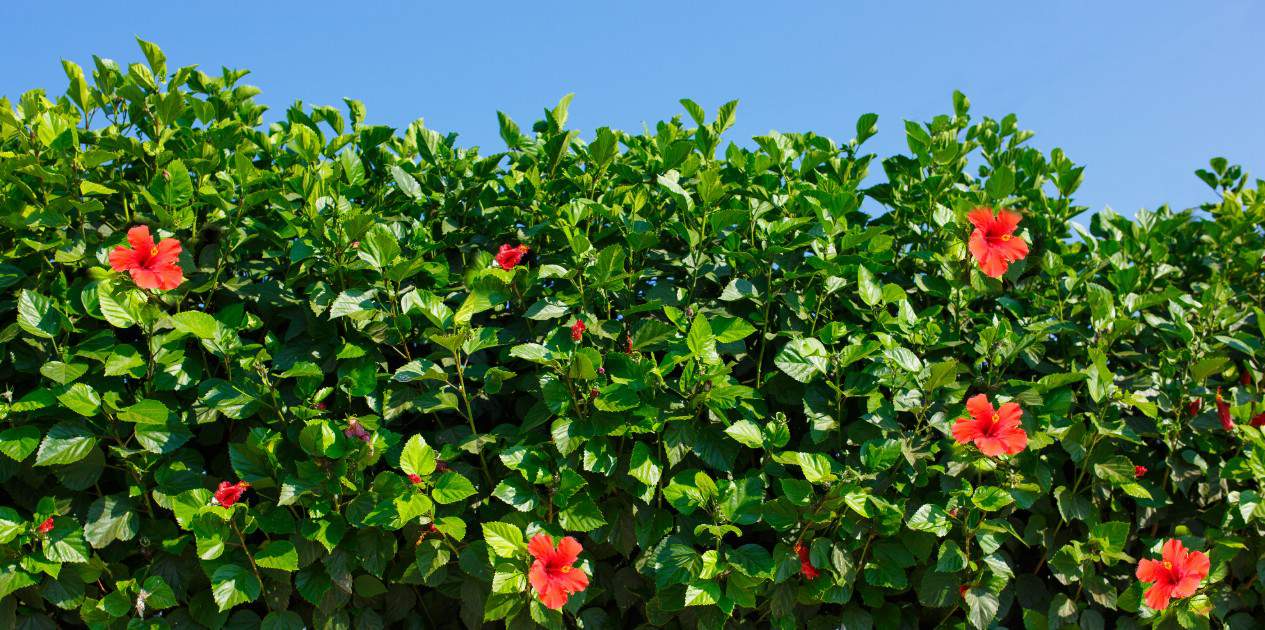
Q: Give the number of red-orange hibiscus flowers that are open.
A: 5